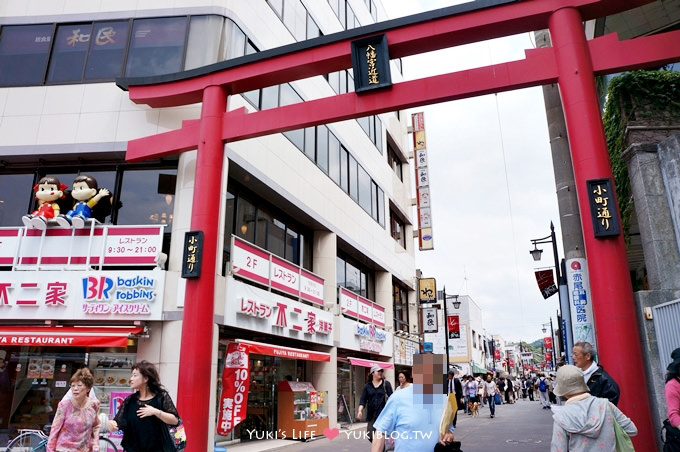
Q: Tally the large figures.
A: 2